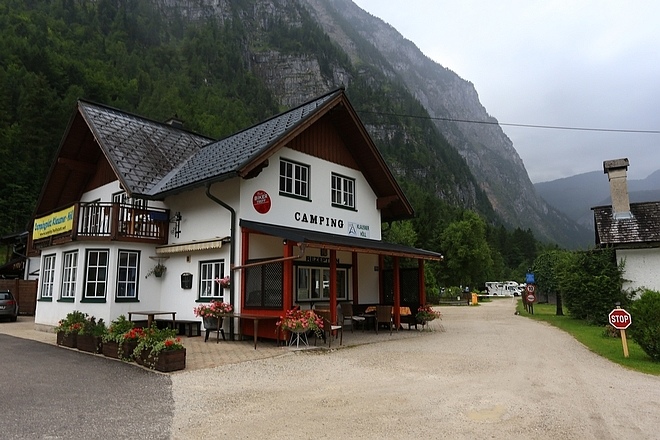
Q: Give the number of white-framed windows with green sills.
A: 7